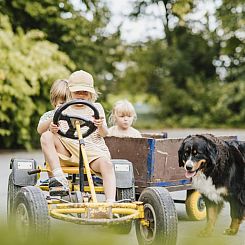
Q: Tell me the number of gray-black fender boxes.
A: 2